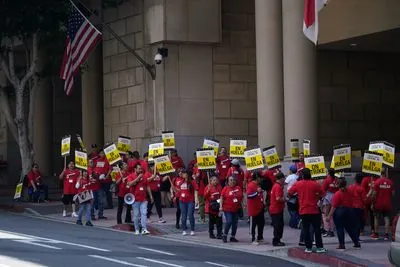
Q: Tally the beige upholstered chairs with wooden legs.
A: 0